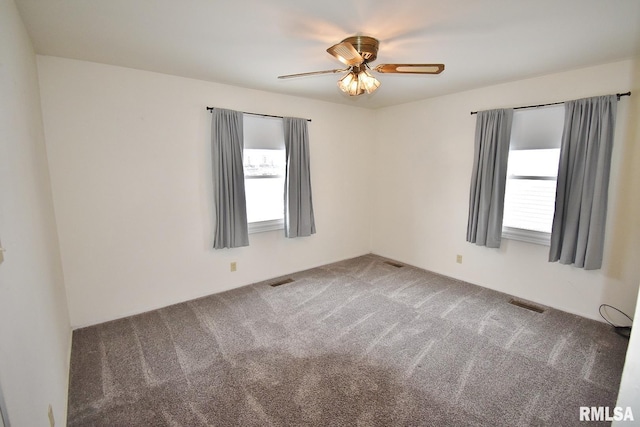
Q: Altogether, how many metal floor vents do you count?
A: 3